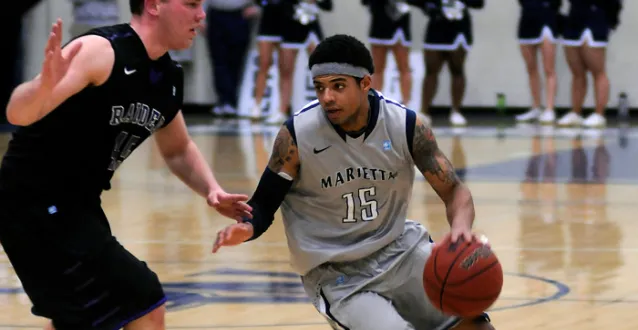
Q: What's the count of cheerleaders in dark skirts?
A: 6